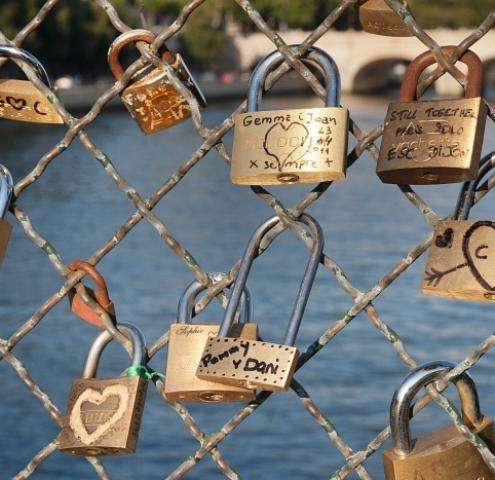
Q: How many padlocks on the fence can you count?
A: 12